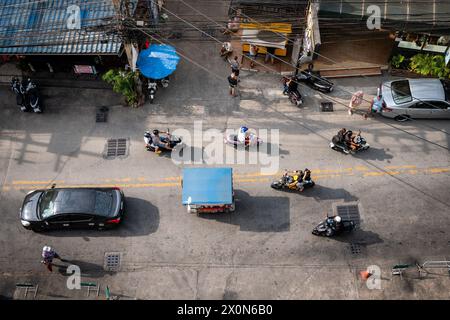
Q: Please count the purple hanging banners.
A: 0